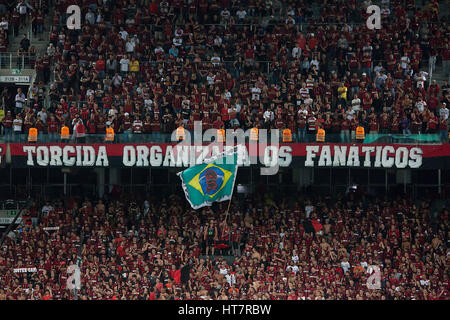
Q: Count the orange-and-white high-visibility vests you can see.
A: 9